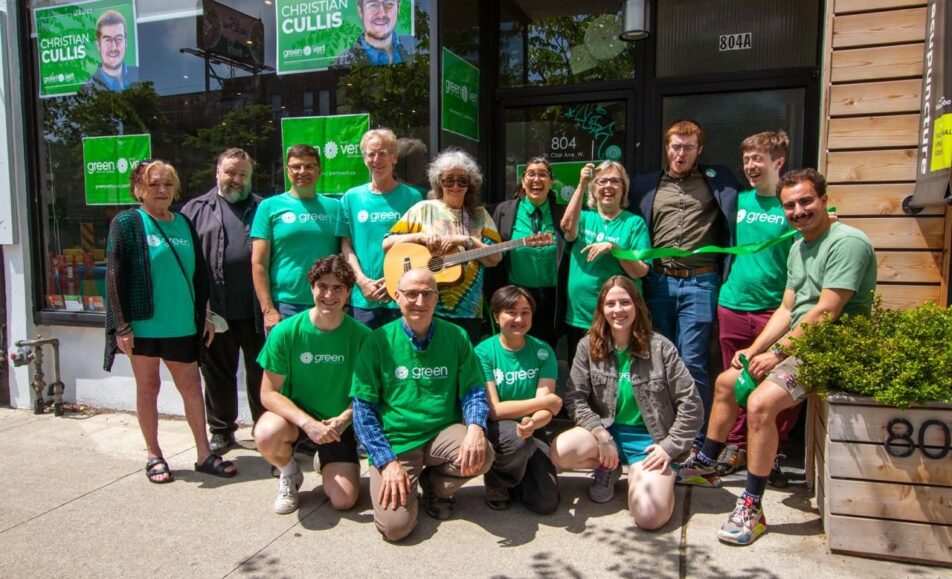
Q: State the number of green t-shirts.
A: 10